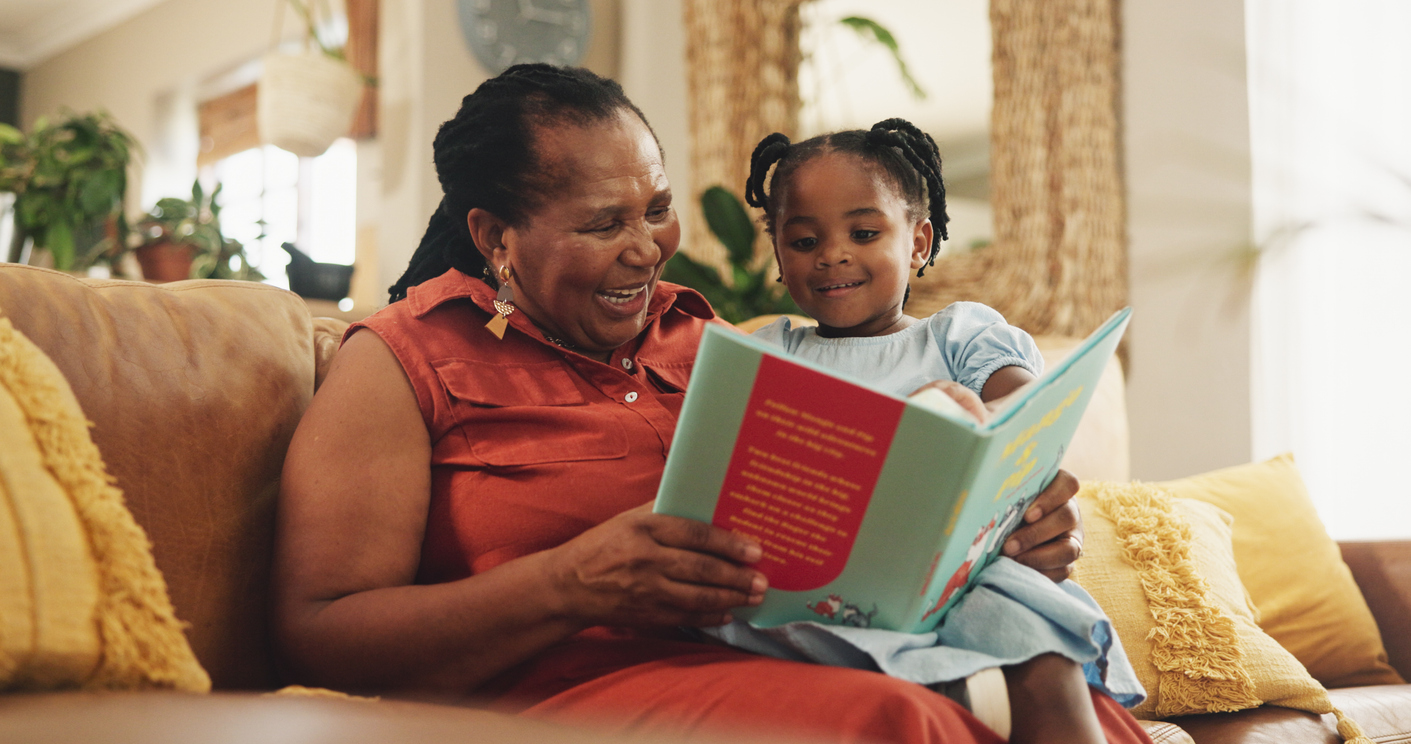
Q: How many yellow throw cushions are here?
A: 3